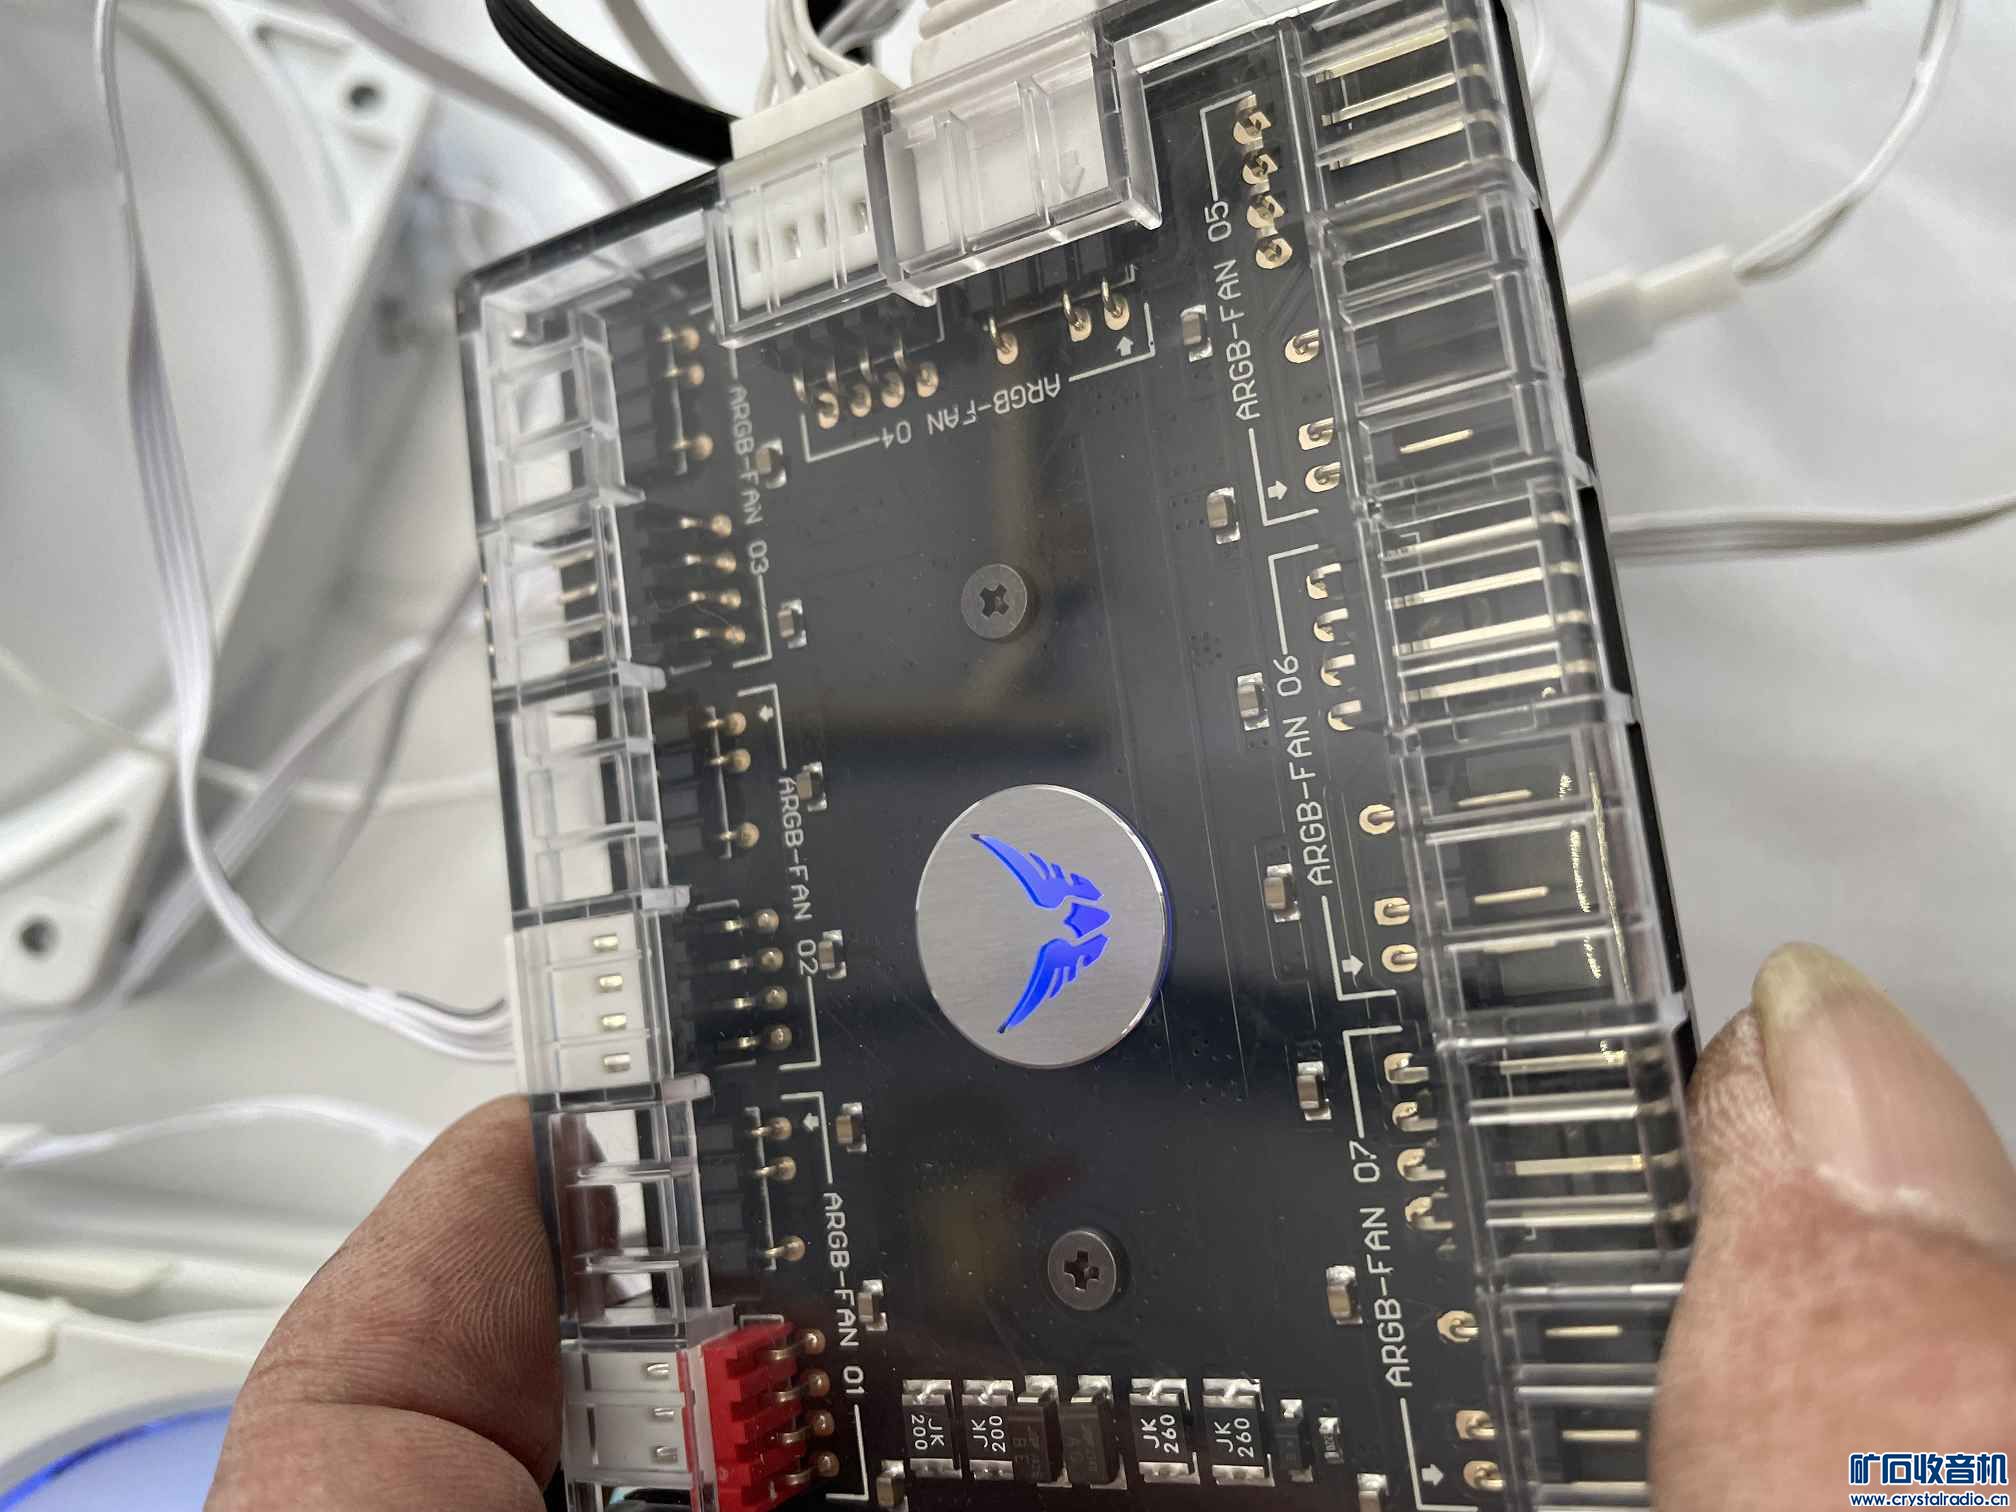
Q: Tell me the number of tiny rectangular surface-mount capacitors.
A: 14